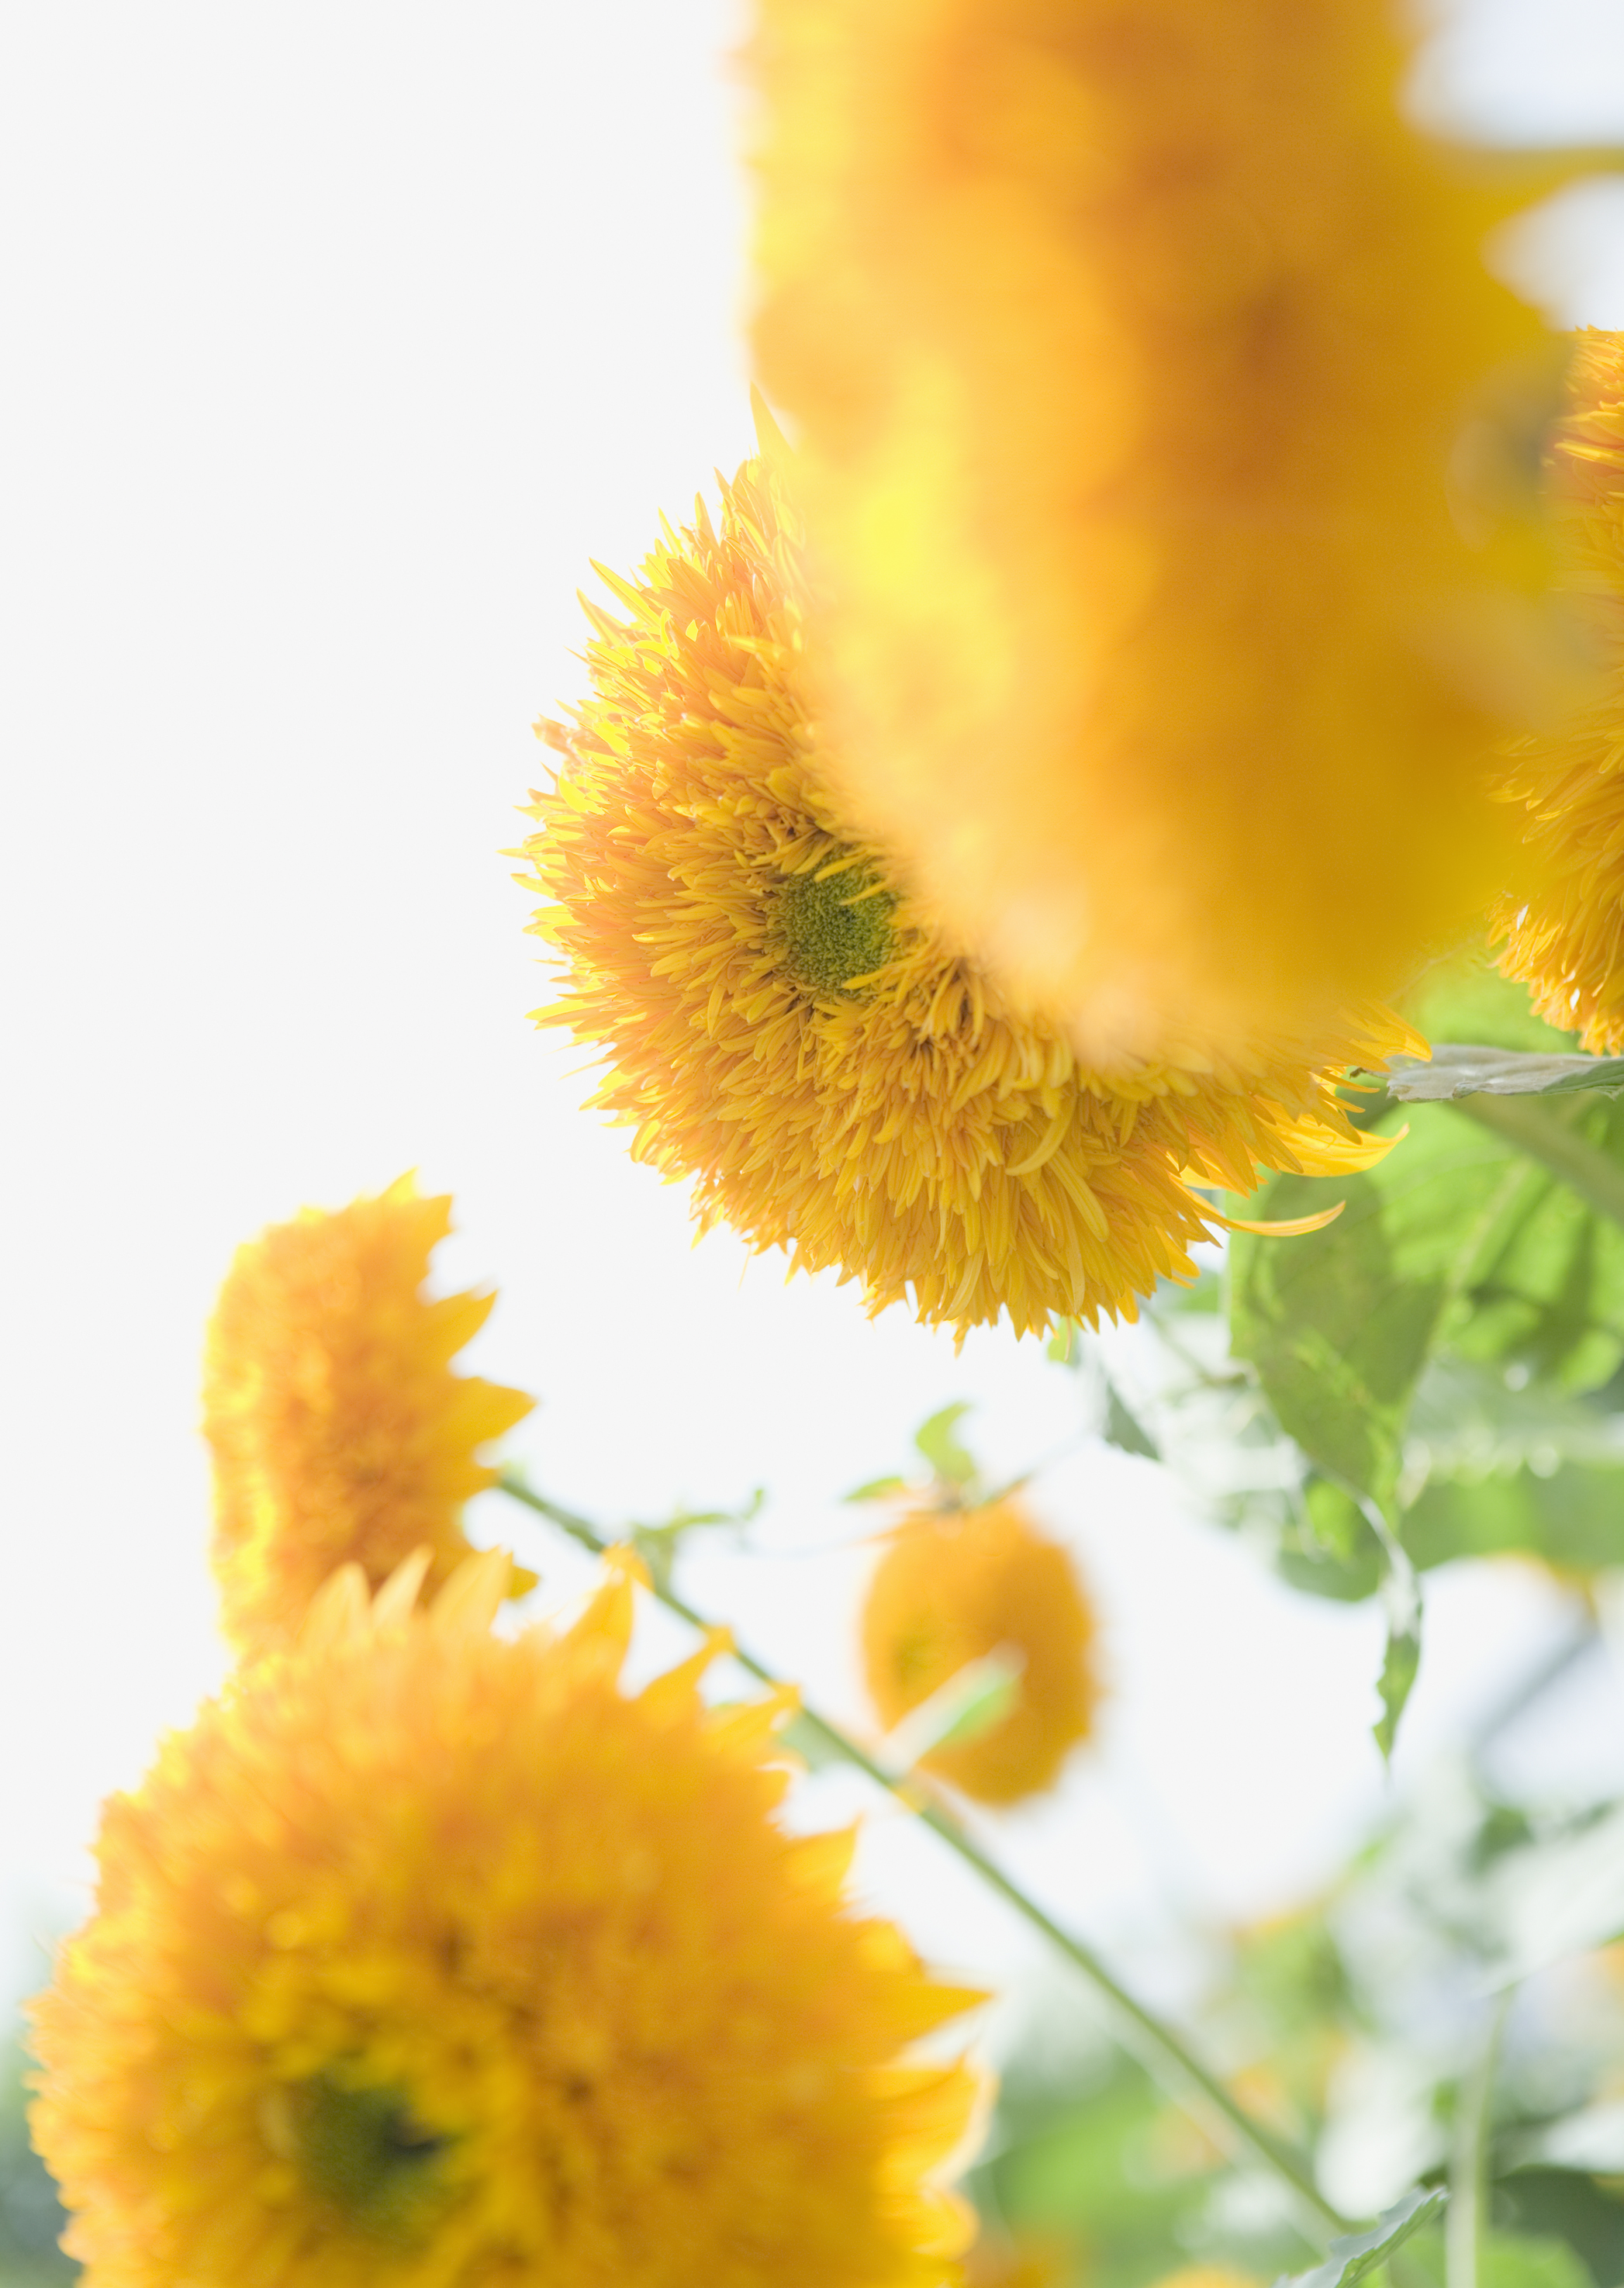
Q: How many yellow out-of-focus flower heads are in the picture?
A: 4